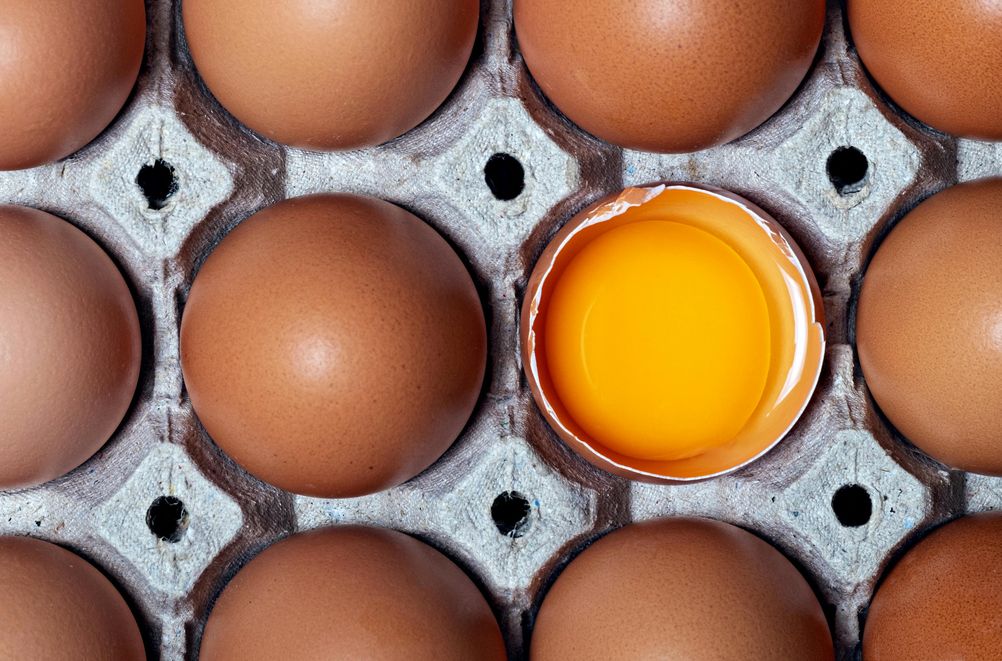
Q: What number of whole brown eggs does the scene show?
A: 11